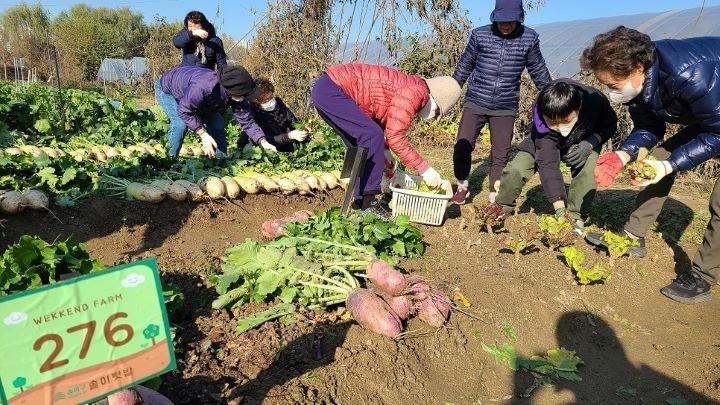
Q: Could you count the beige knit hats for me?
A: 1